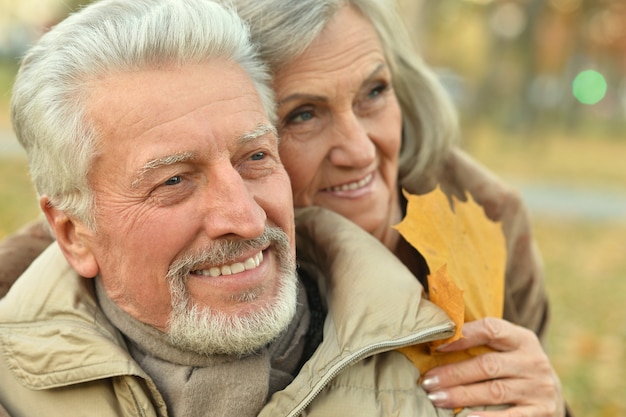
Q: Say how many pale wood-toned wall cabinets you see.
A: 0